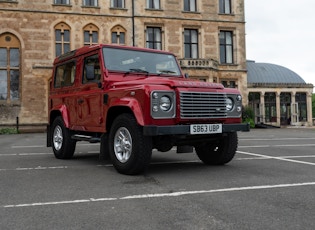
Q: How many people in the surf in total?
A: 0